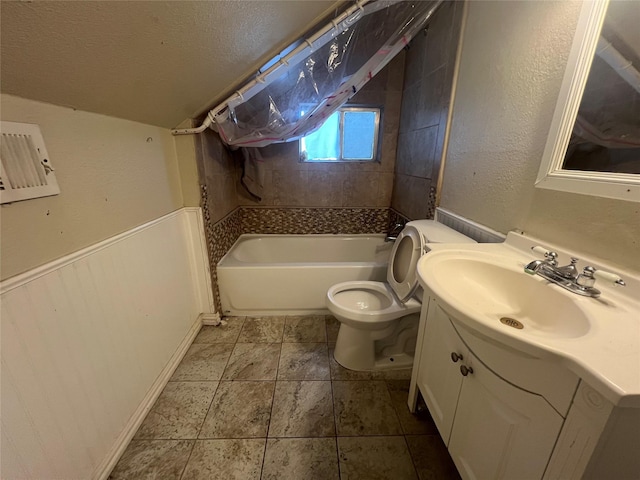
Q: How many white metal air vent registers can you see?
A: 1